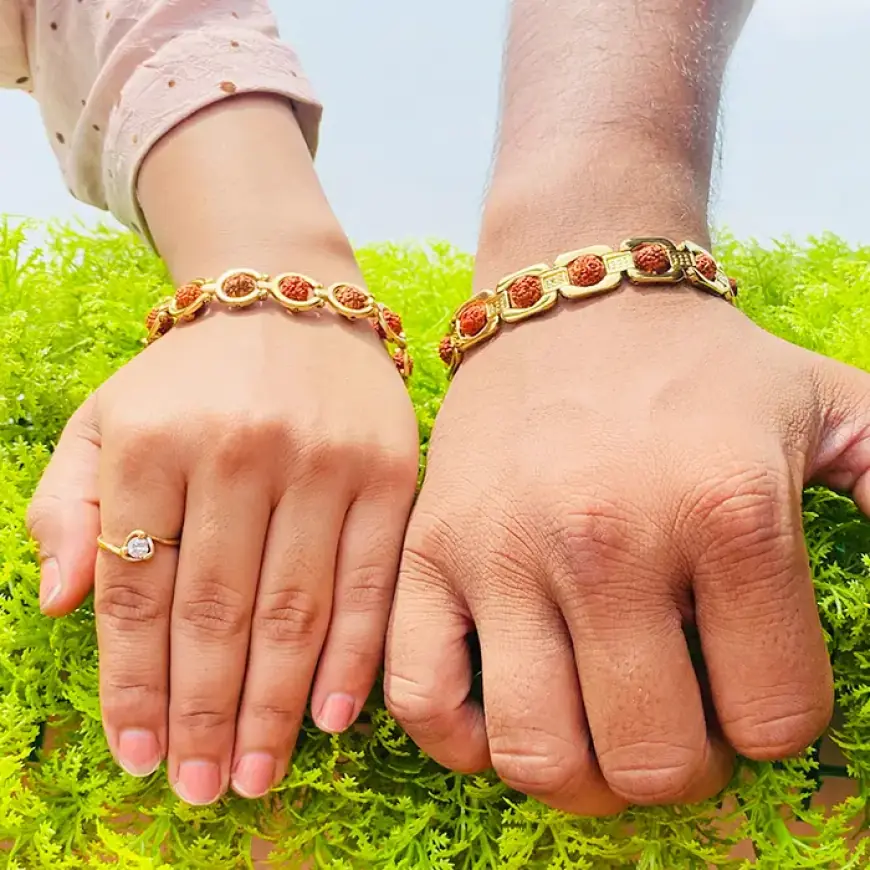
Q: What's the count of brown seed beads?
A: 14